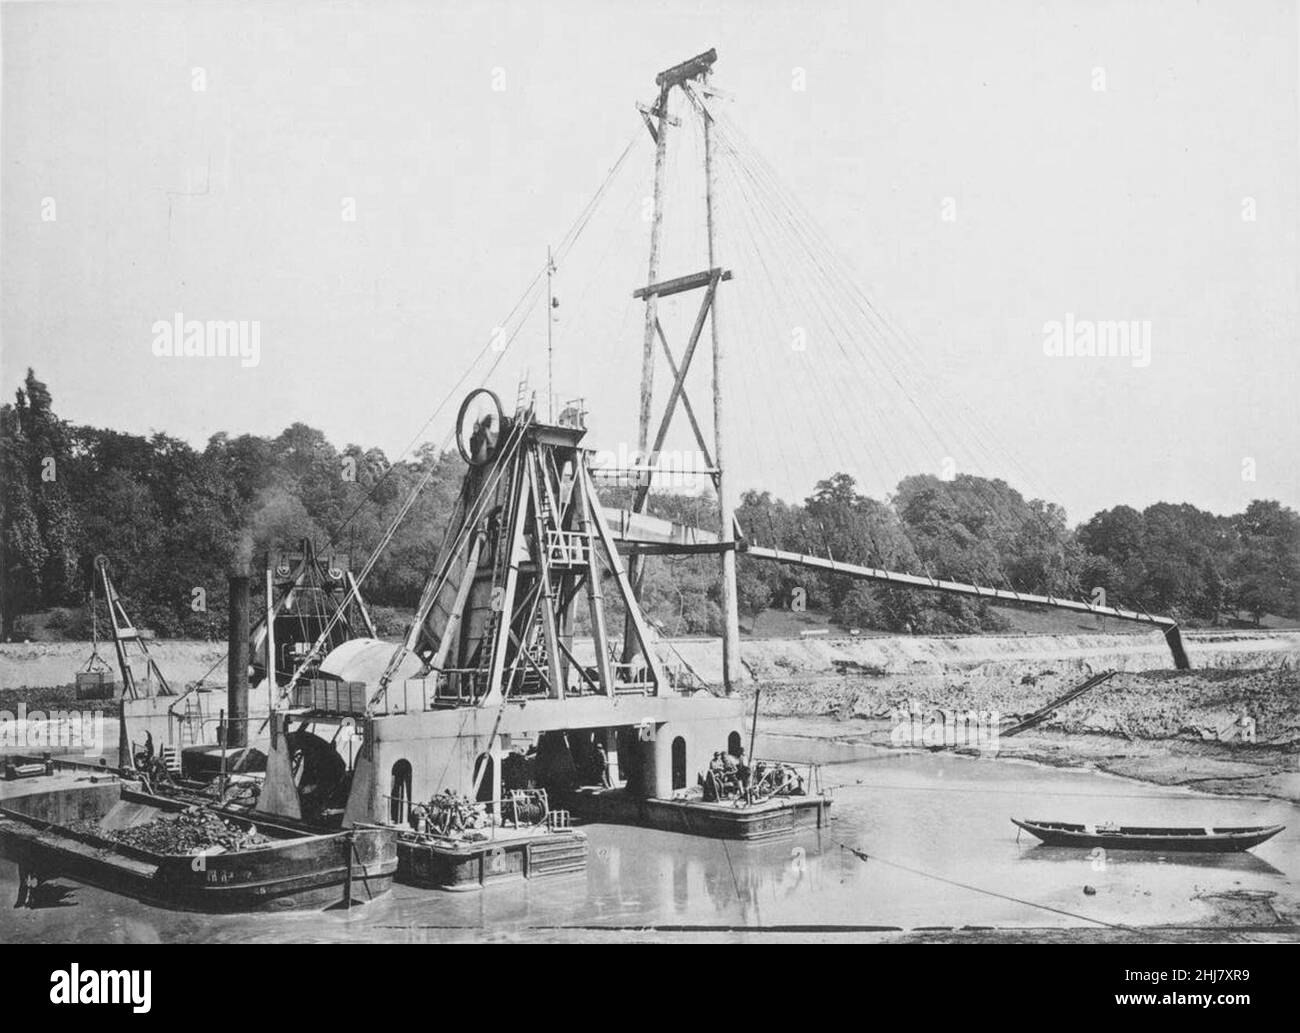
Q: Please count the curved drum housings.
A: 1